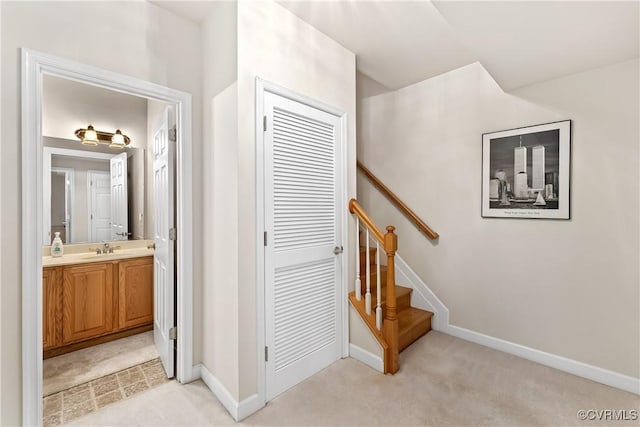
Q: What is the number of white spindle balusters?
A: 3